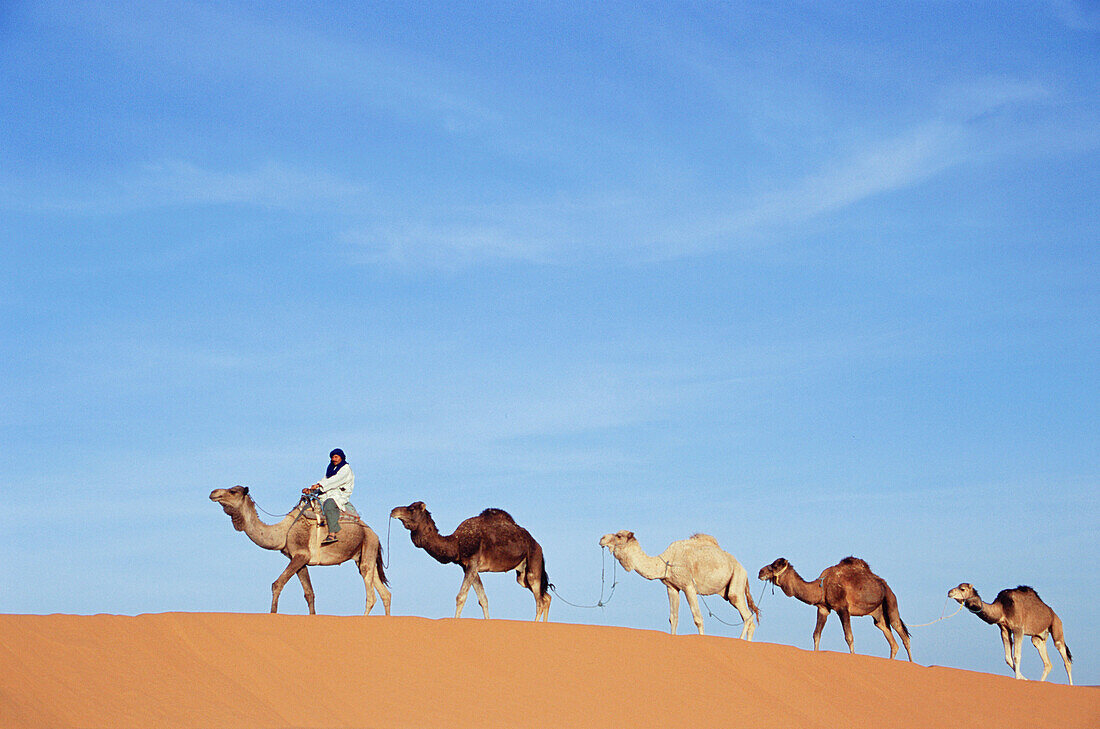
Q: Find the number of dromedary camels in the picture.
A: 5